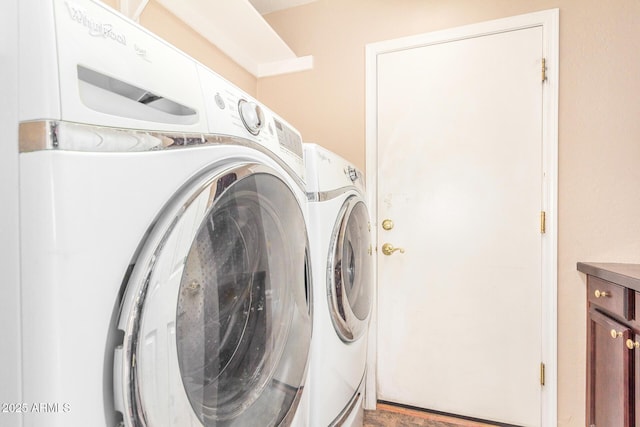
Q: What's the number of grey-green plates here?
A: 0